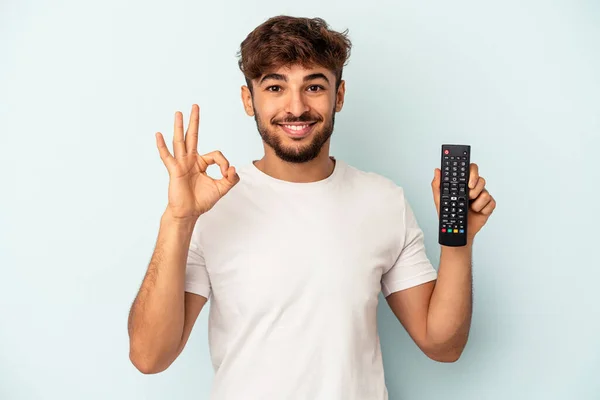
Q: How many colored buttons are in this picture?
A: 5